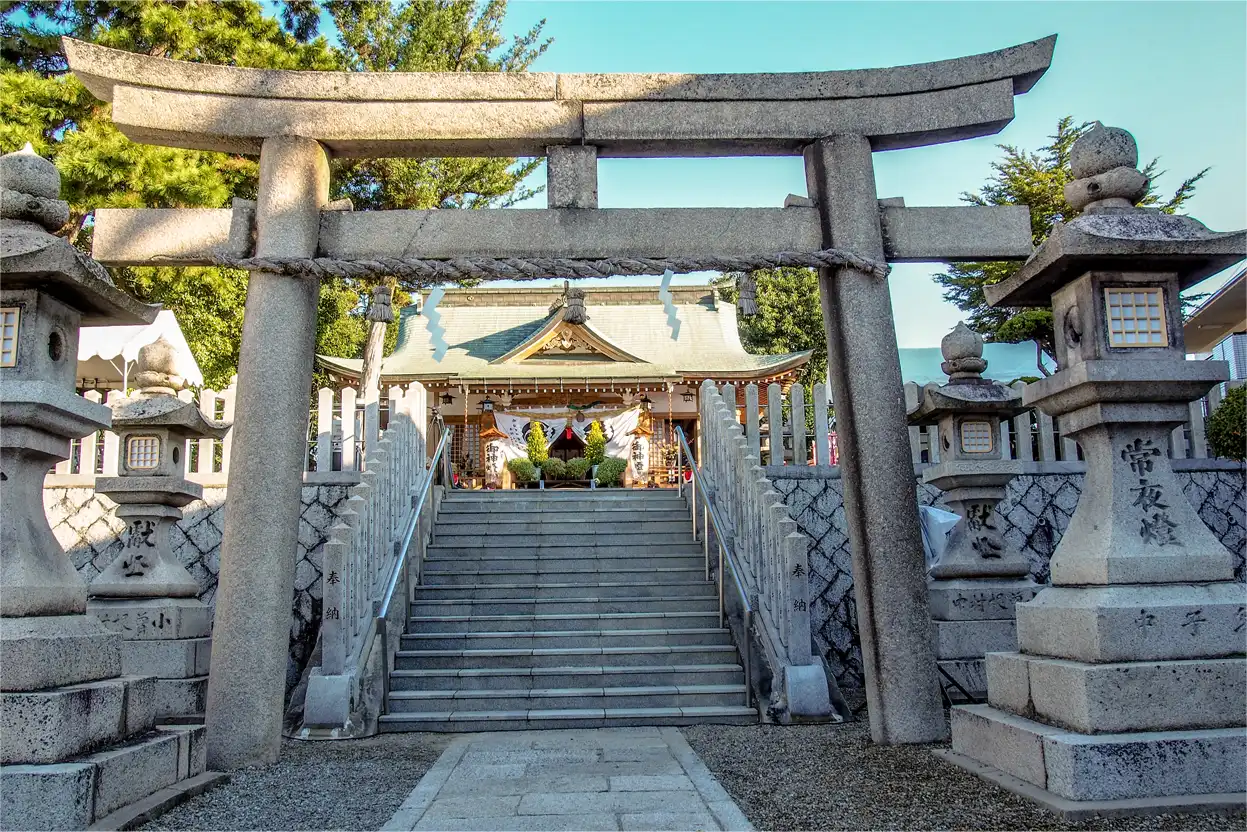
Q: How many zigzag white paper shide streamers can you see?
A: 2